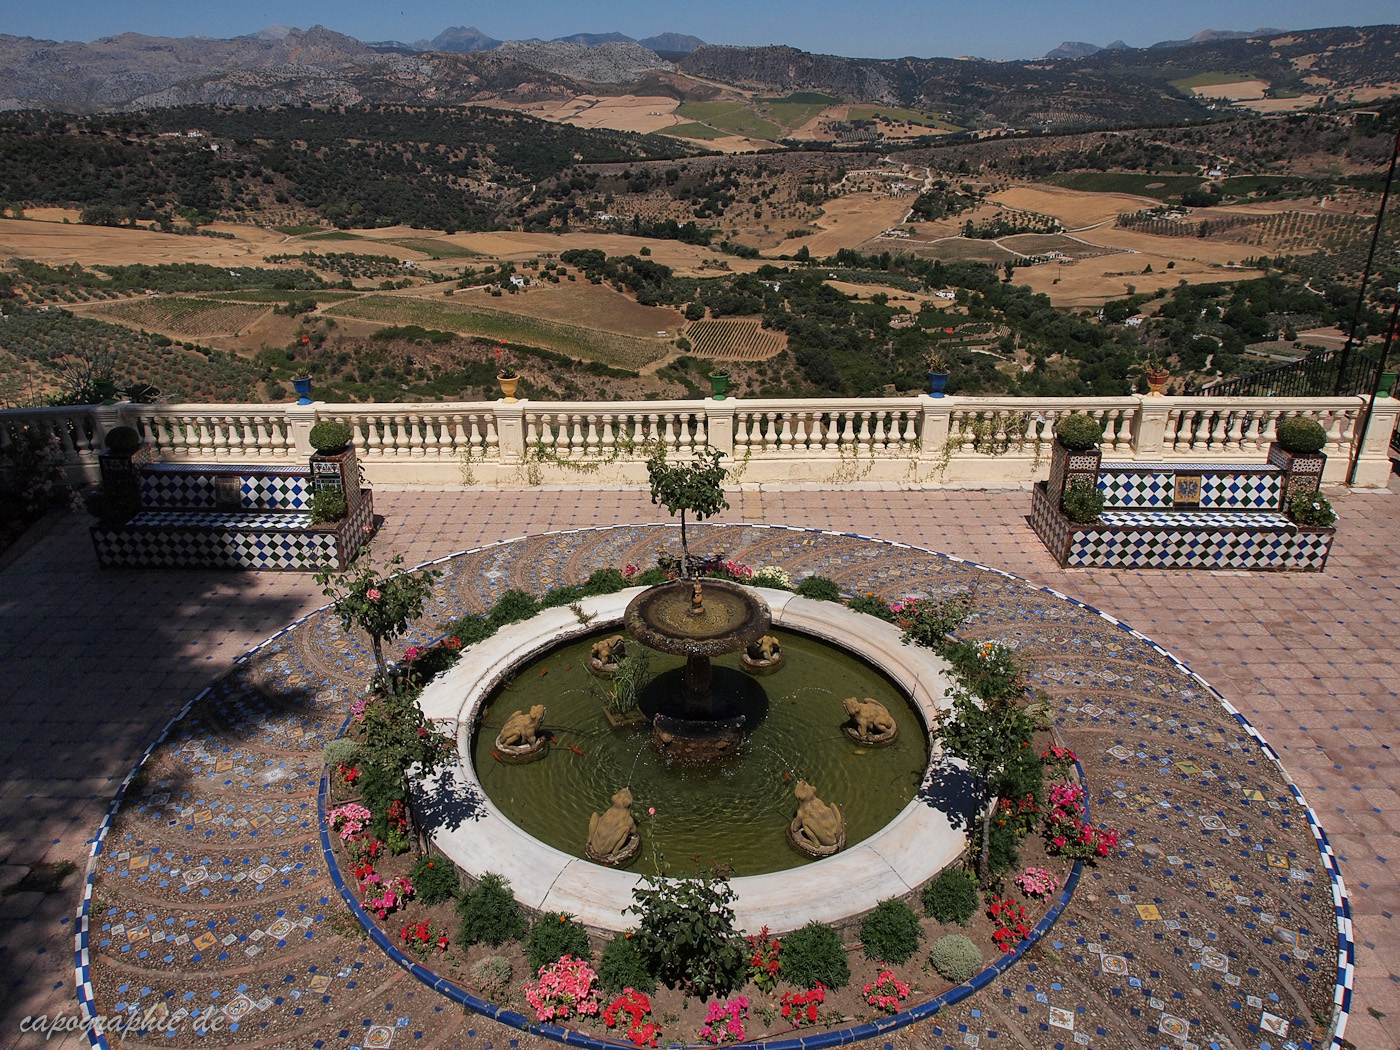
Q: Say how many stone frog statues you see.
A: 6